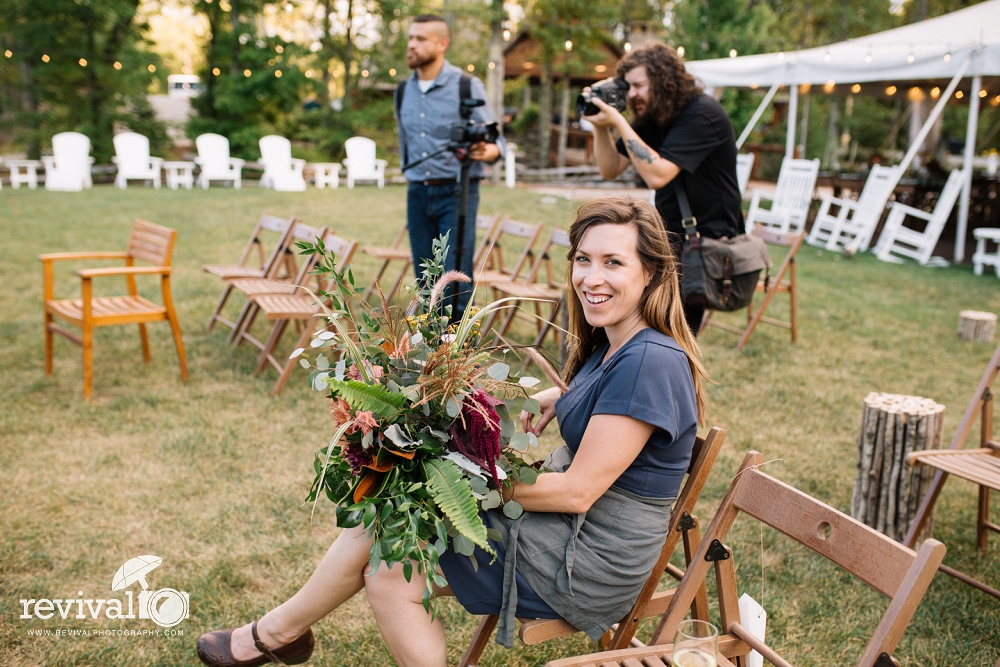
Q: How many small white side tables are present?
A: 4